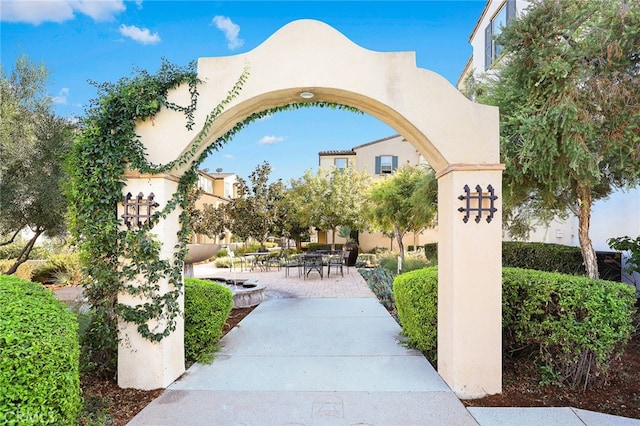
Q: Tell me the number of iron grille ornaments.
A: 2